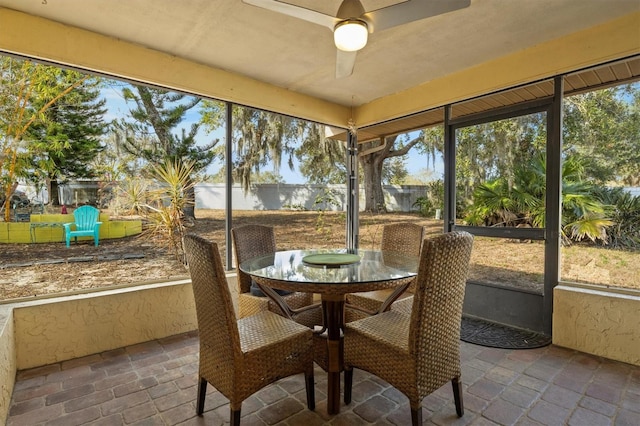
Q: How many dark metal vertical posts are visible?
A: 4